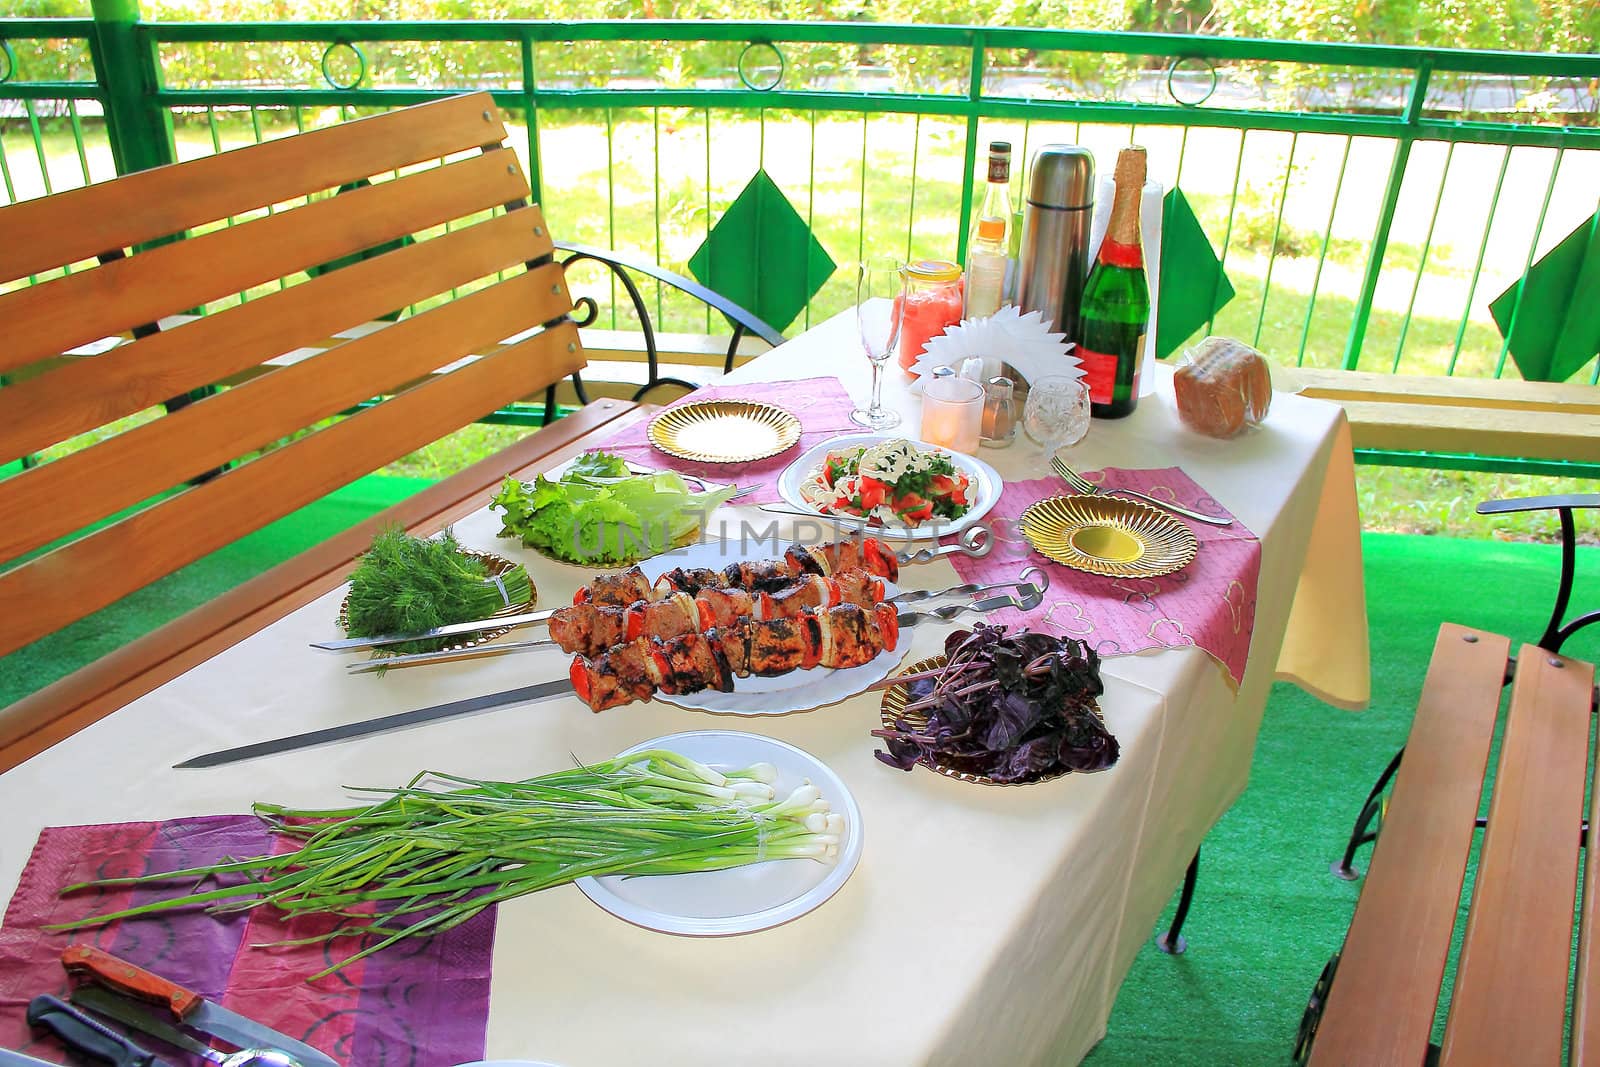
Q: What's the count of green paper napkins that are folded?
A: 0